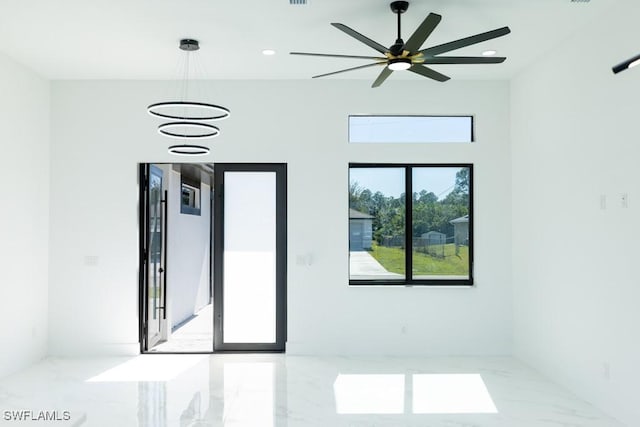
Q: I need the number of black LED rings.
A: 3